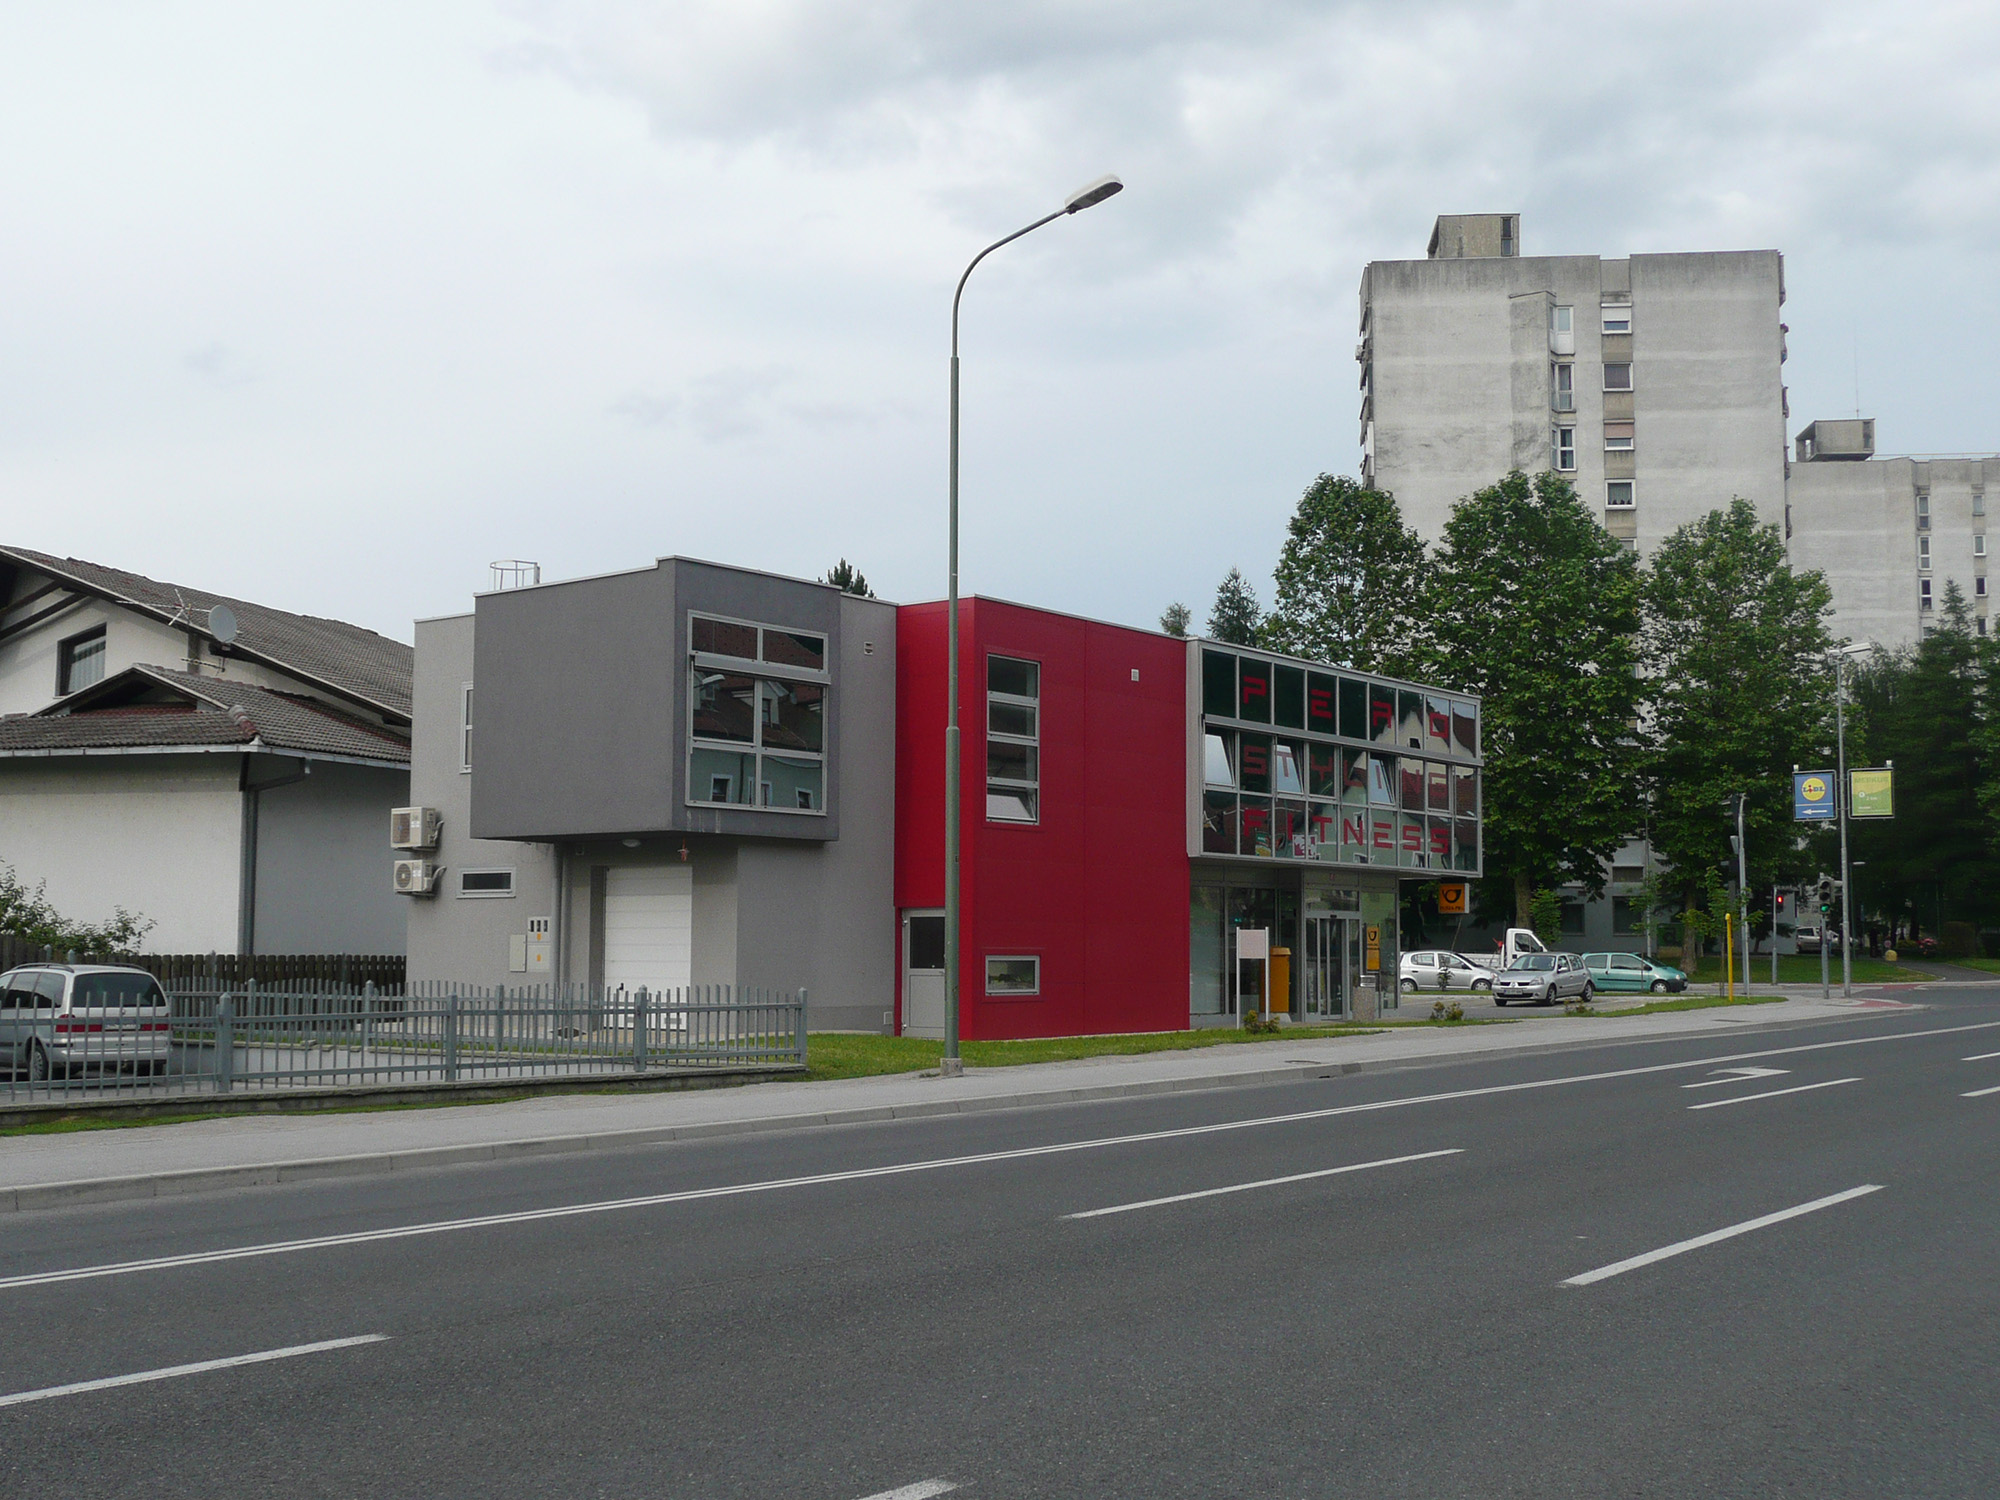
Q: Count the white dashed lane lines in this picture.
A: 7